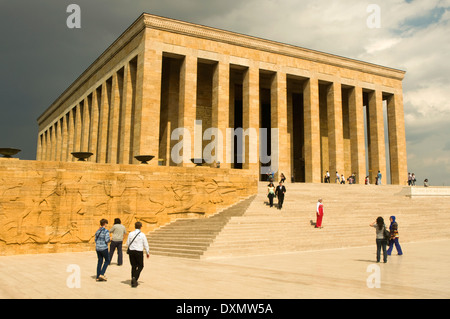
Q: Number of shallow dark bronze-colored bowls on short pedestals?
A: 4